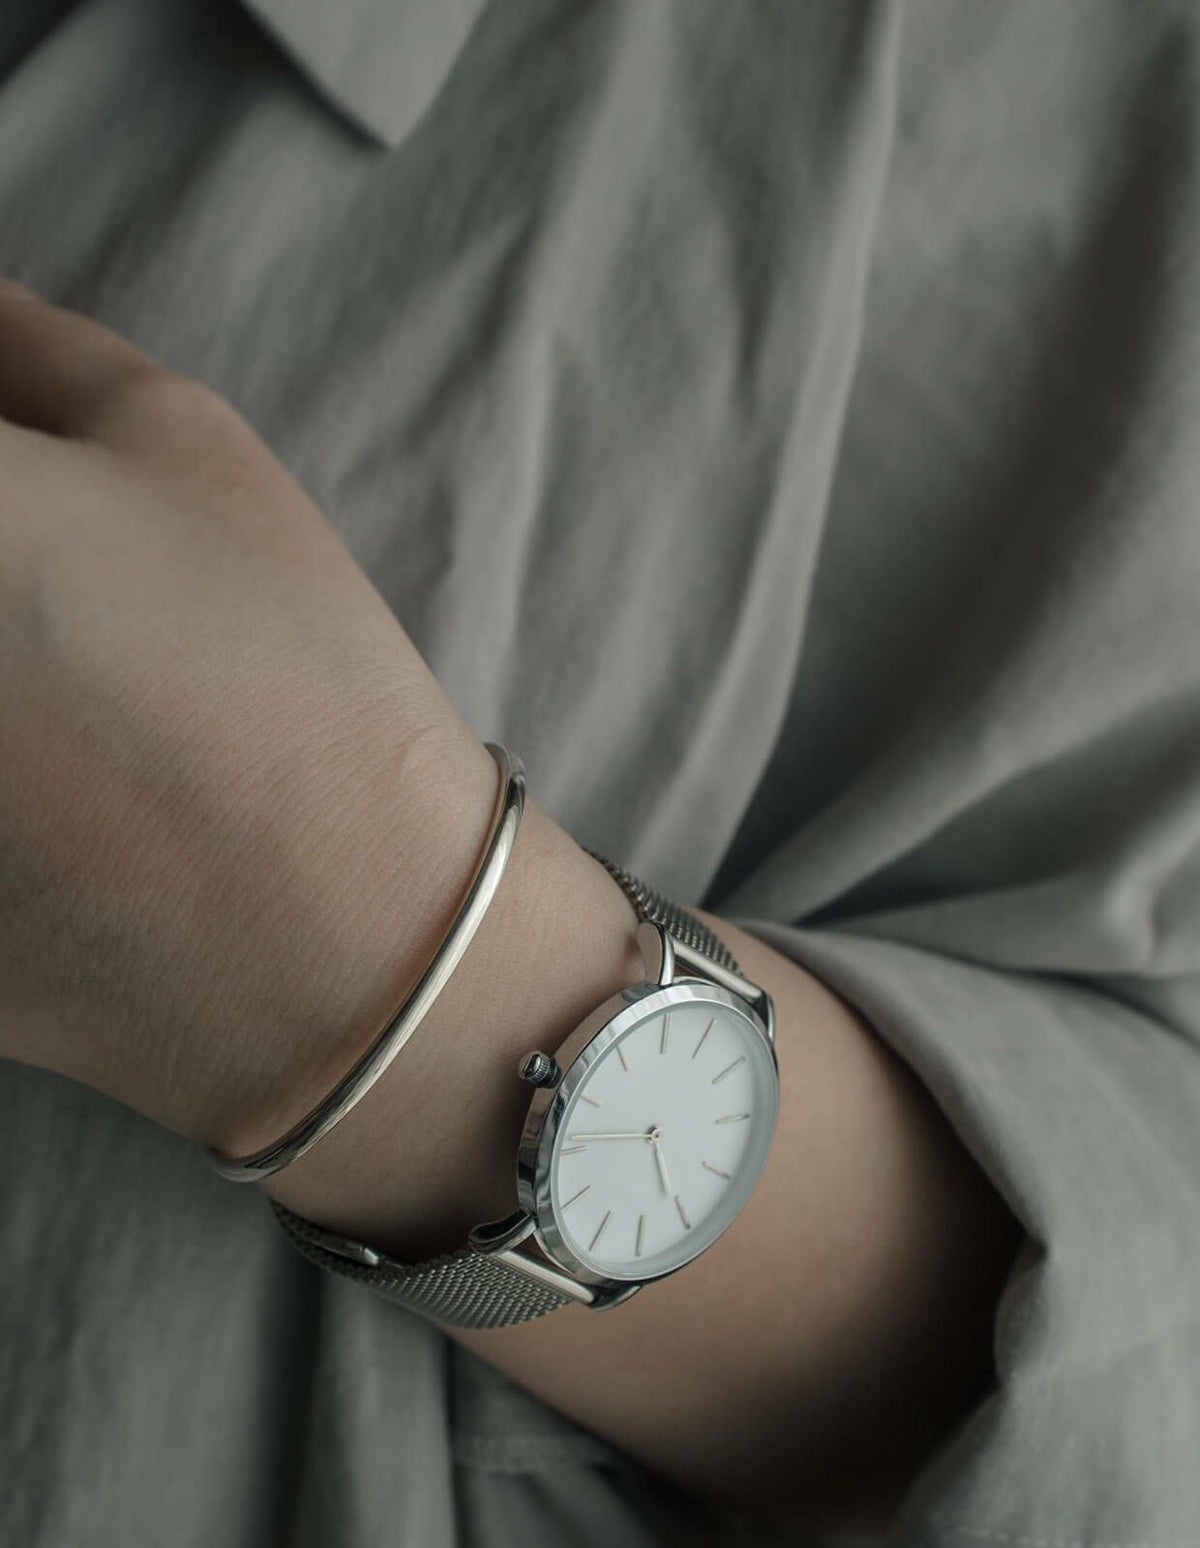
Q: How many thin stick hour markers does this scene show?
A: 12